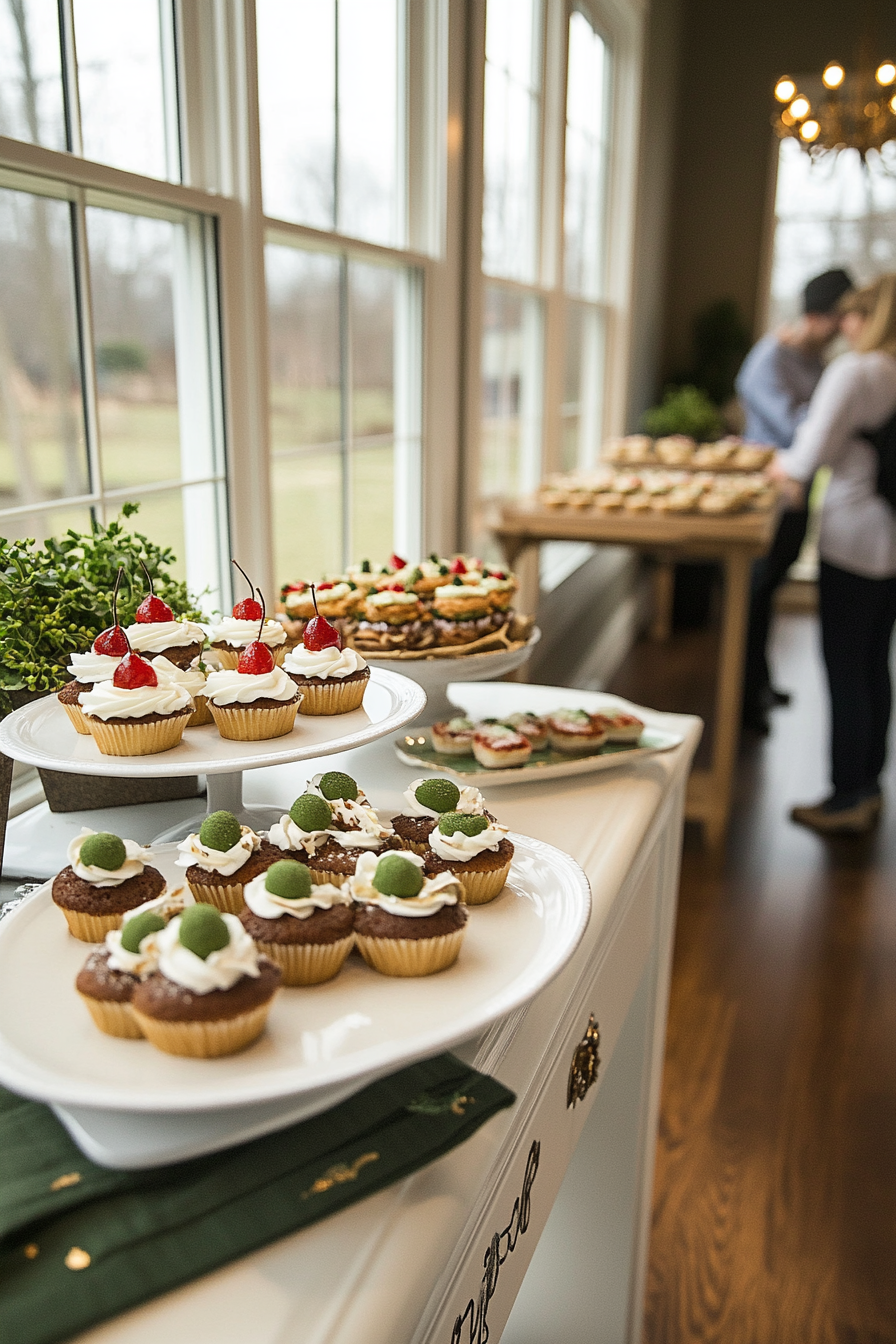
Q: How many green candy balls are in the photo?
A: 10